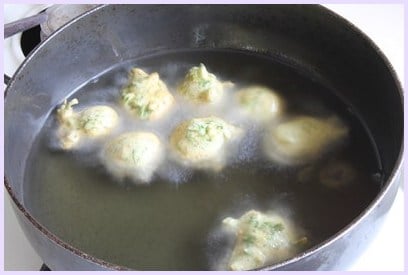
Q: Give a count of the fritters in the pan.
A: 8